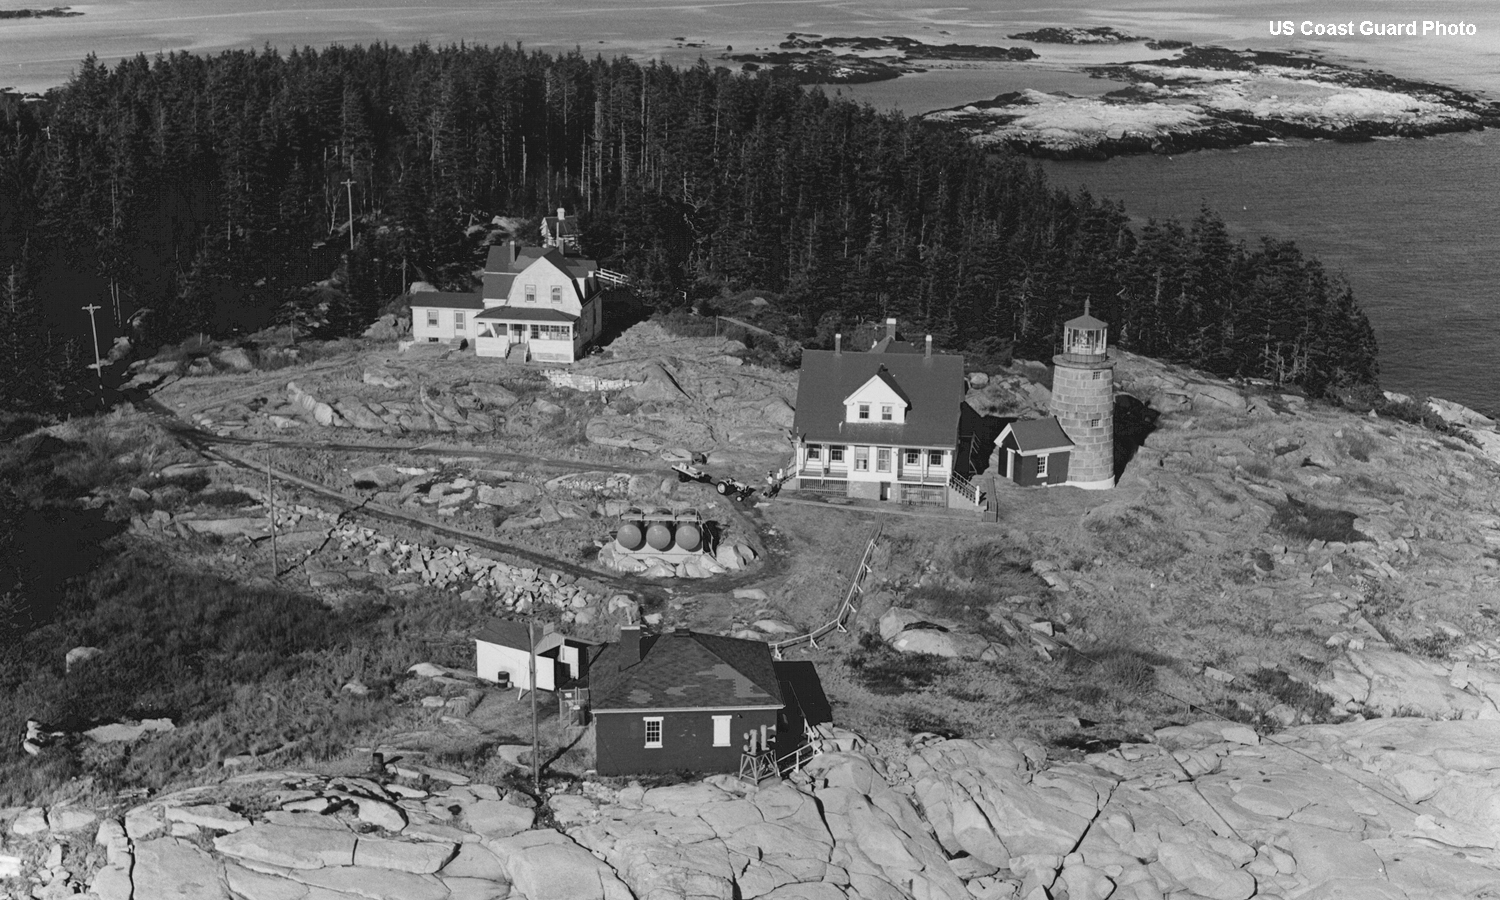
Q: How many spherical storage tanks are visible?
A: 3